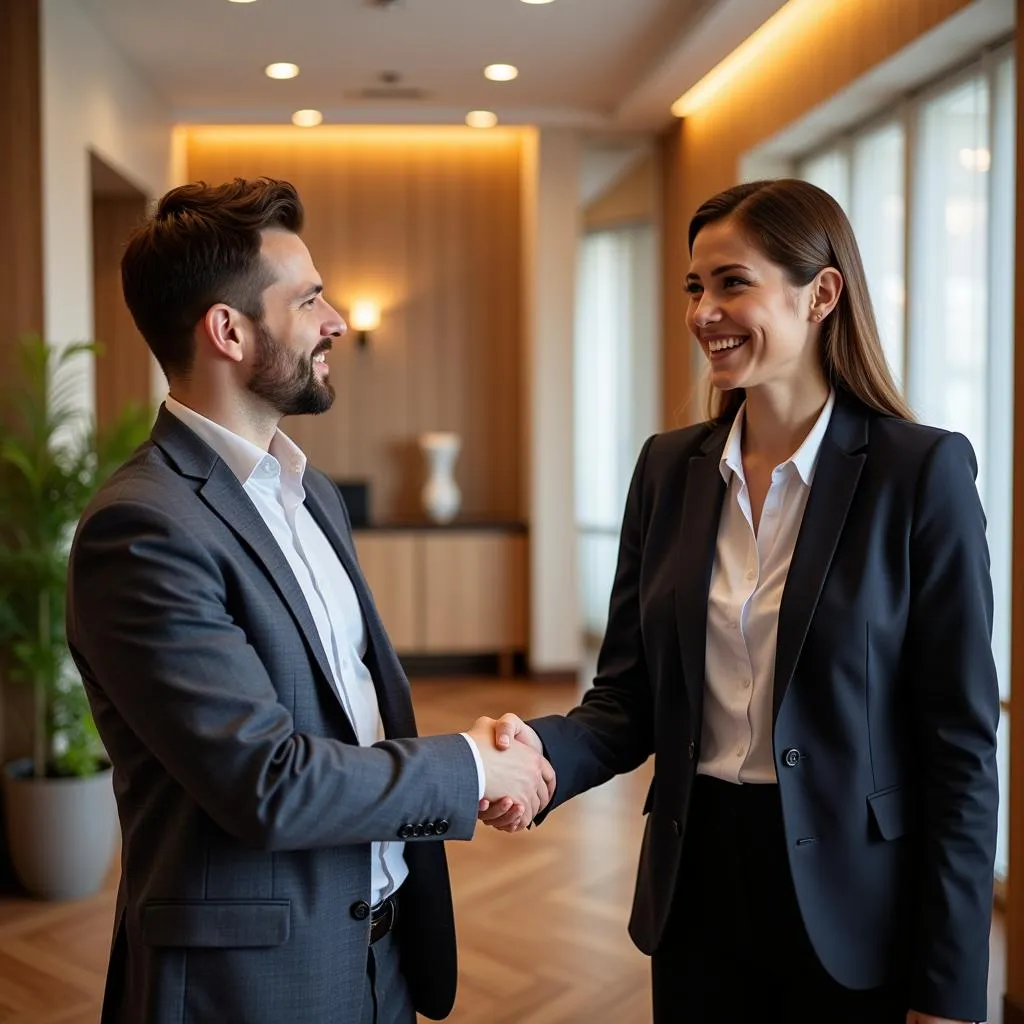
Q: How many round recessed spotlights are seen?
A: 6